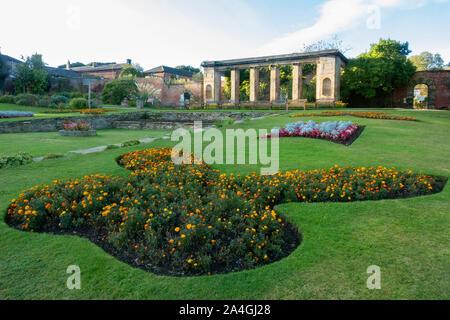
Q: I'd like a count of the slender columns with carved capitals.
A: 4